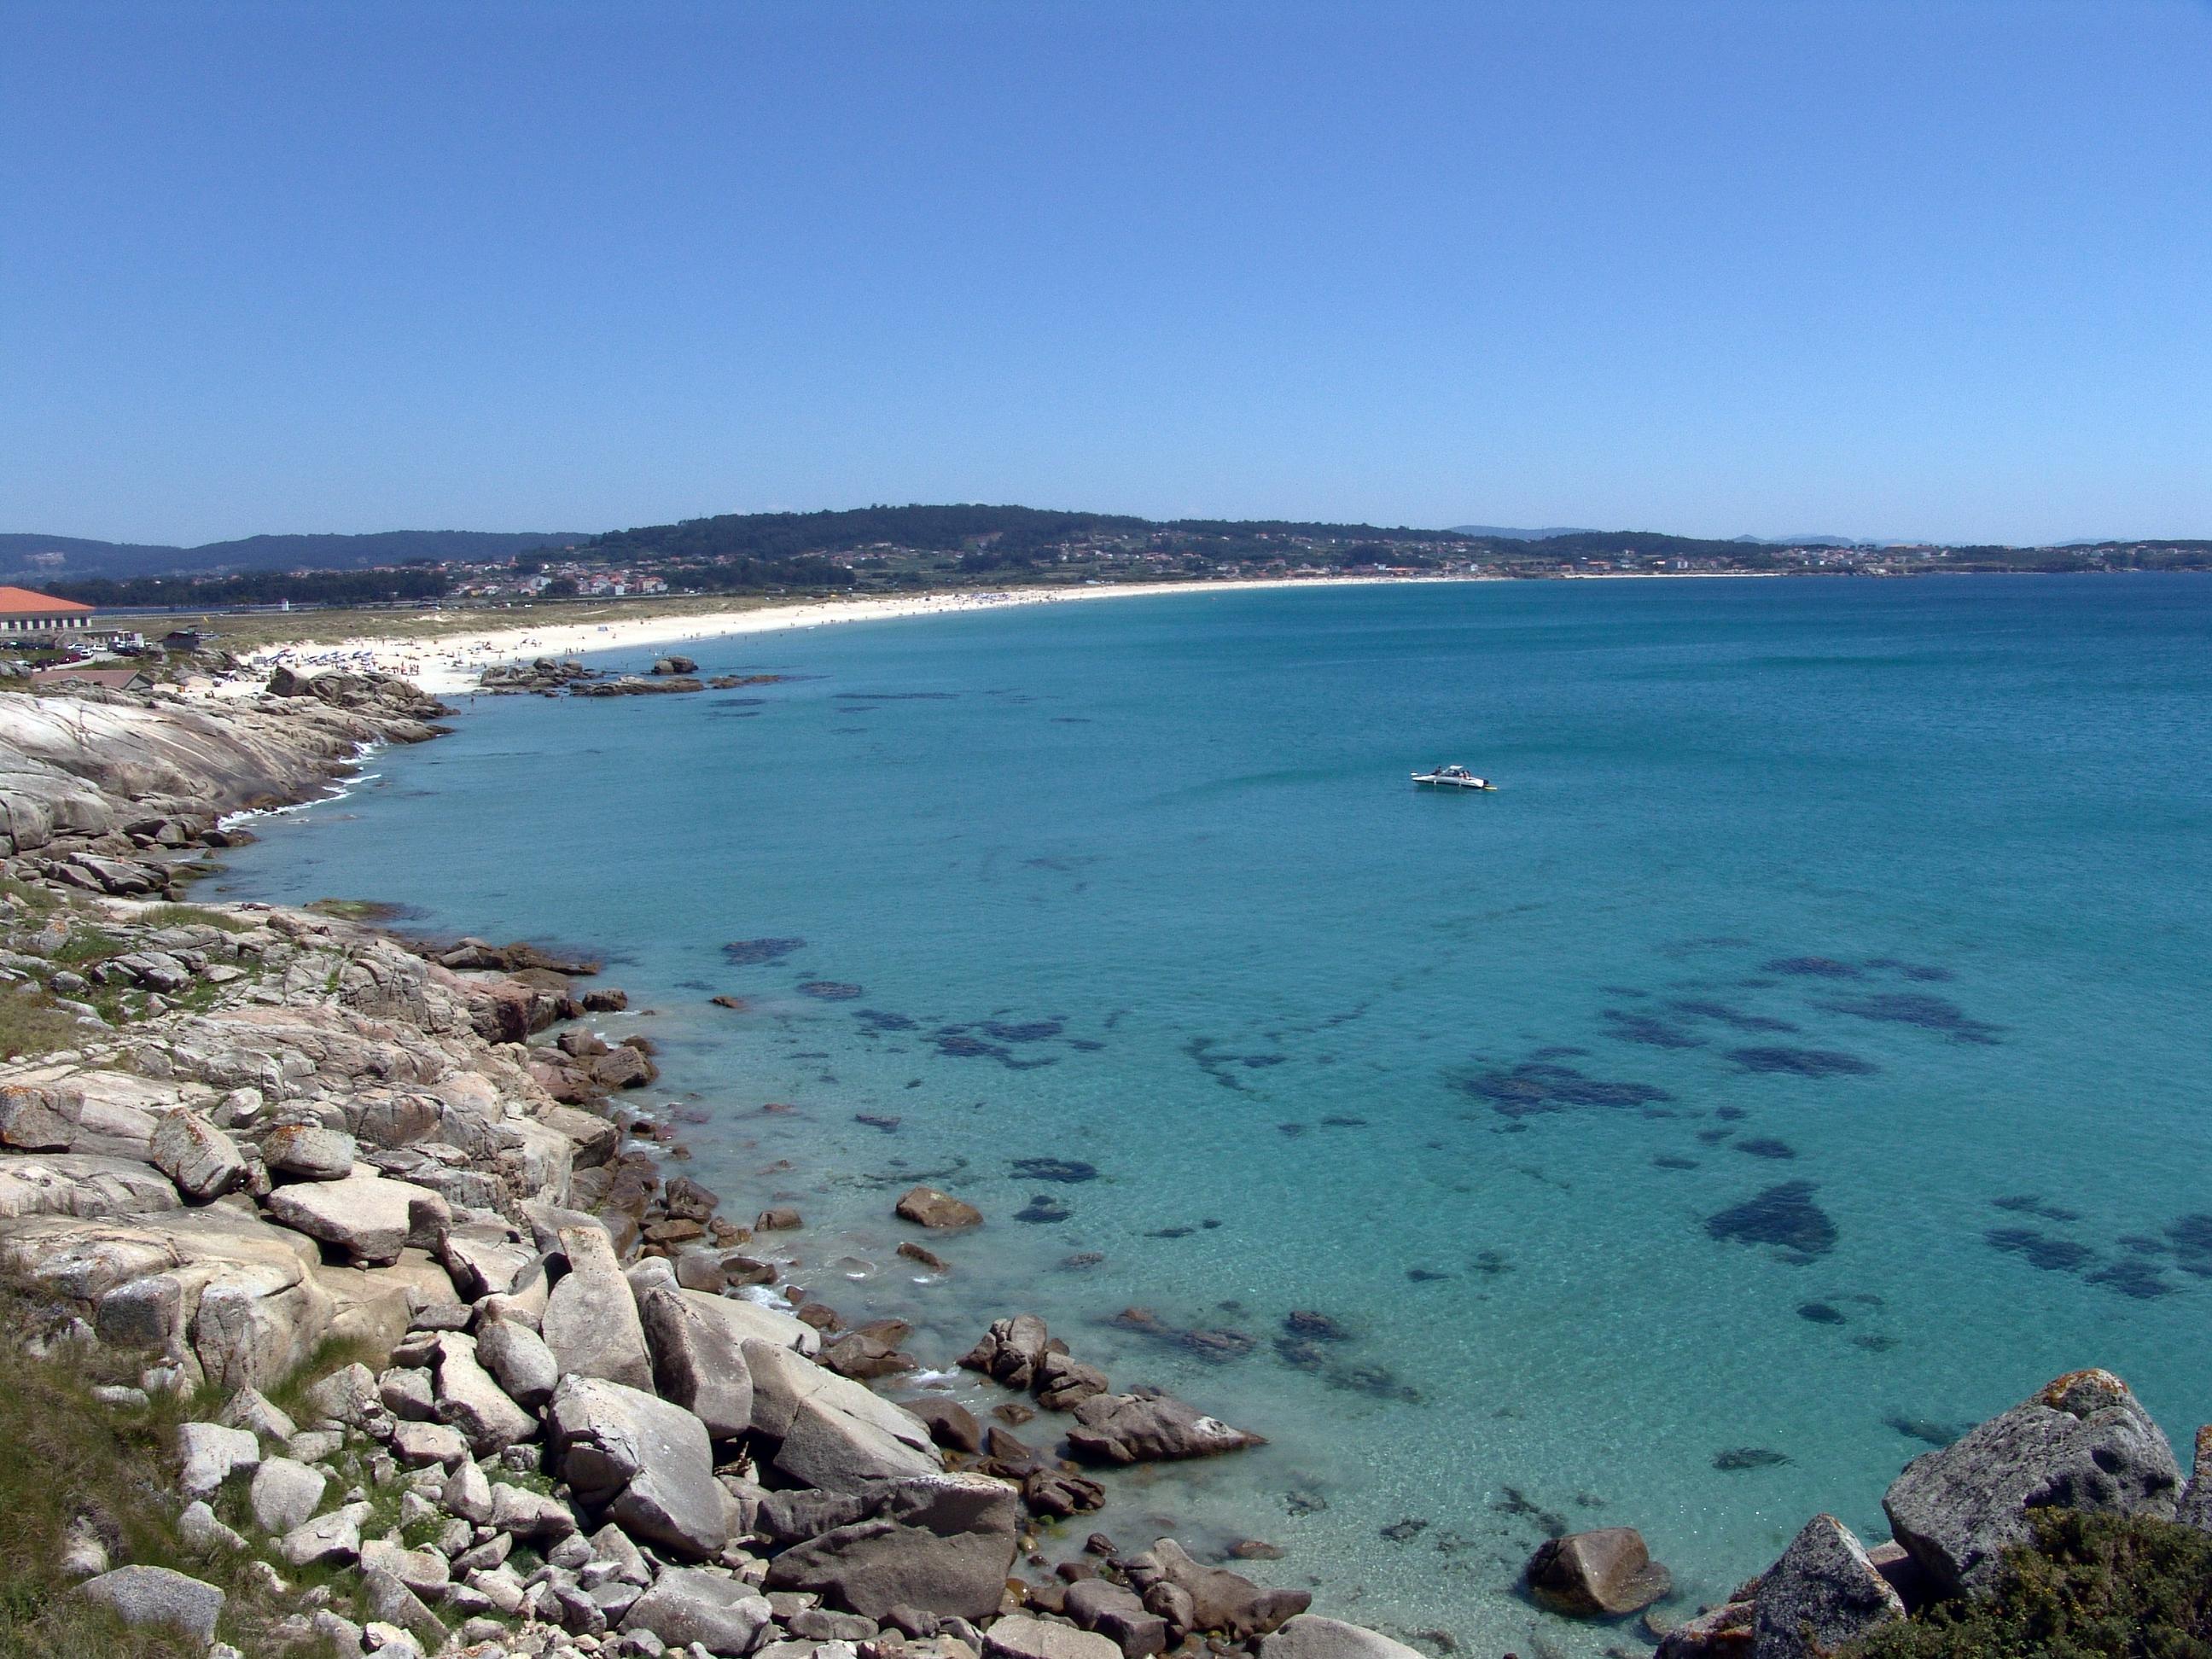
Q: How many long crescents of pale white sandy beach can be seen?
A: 1